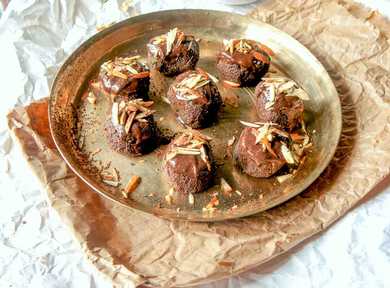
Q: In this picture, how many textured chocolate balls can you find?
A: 8